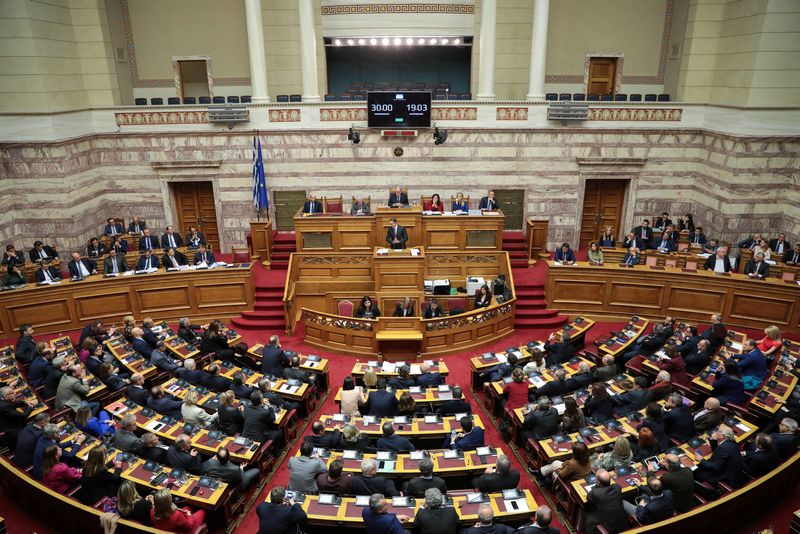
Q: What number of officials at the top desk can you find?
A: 6